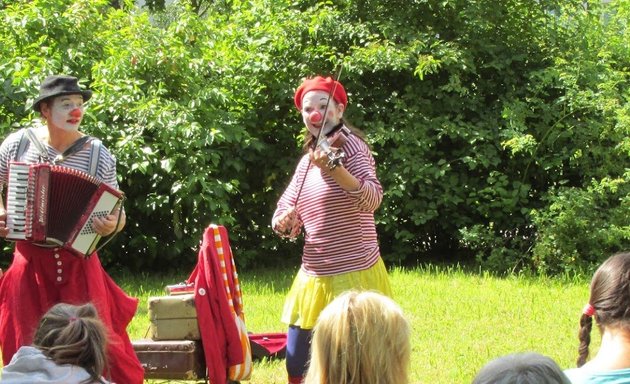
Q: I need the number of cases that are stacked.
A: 2